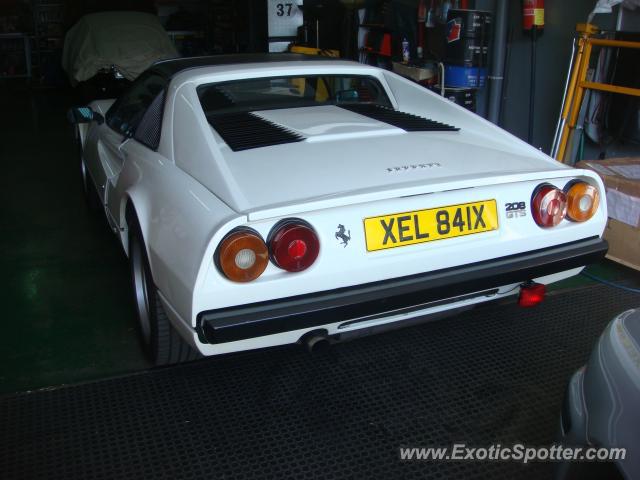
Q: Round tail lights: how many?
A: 4